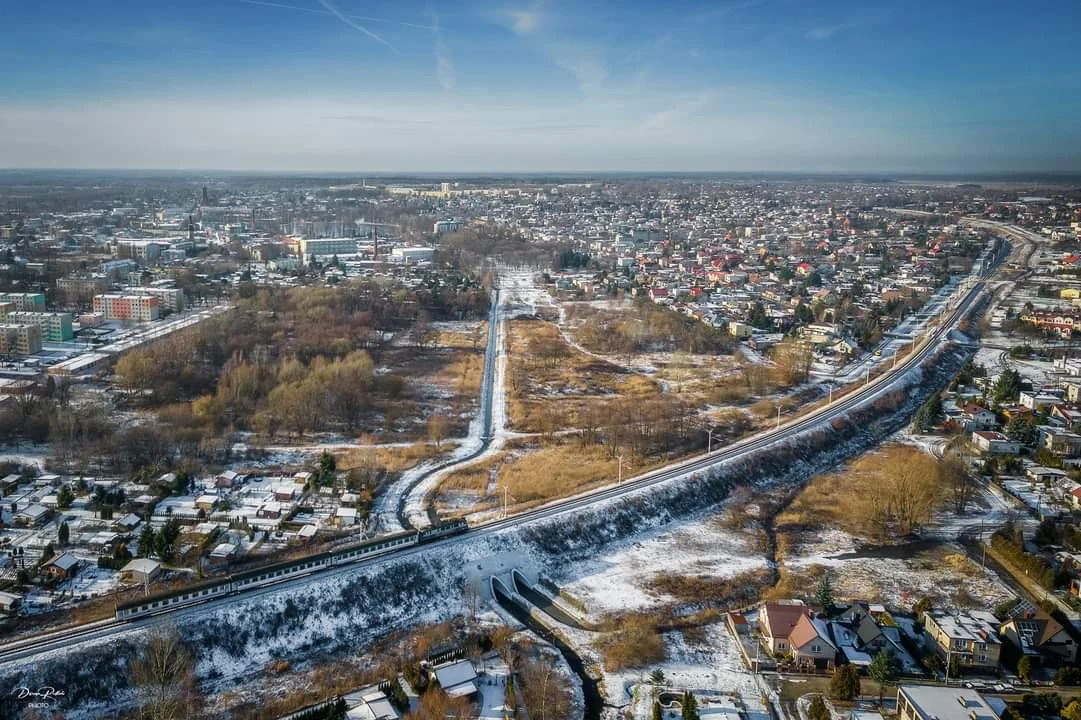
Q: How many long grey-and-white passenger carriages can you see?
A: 3